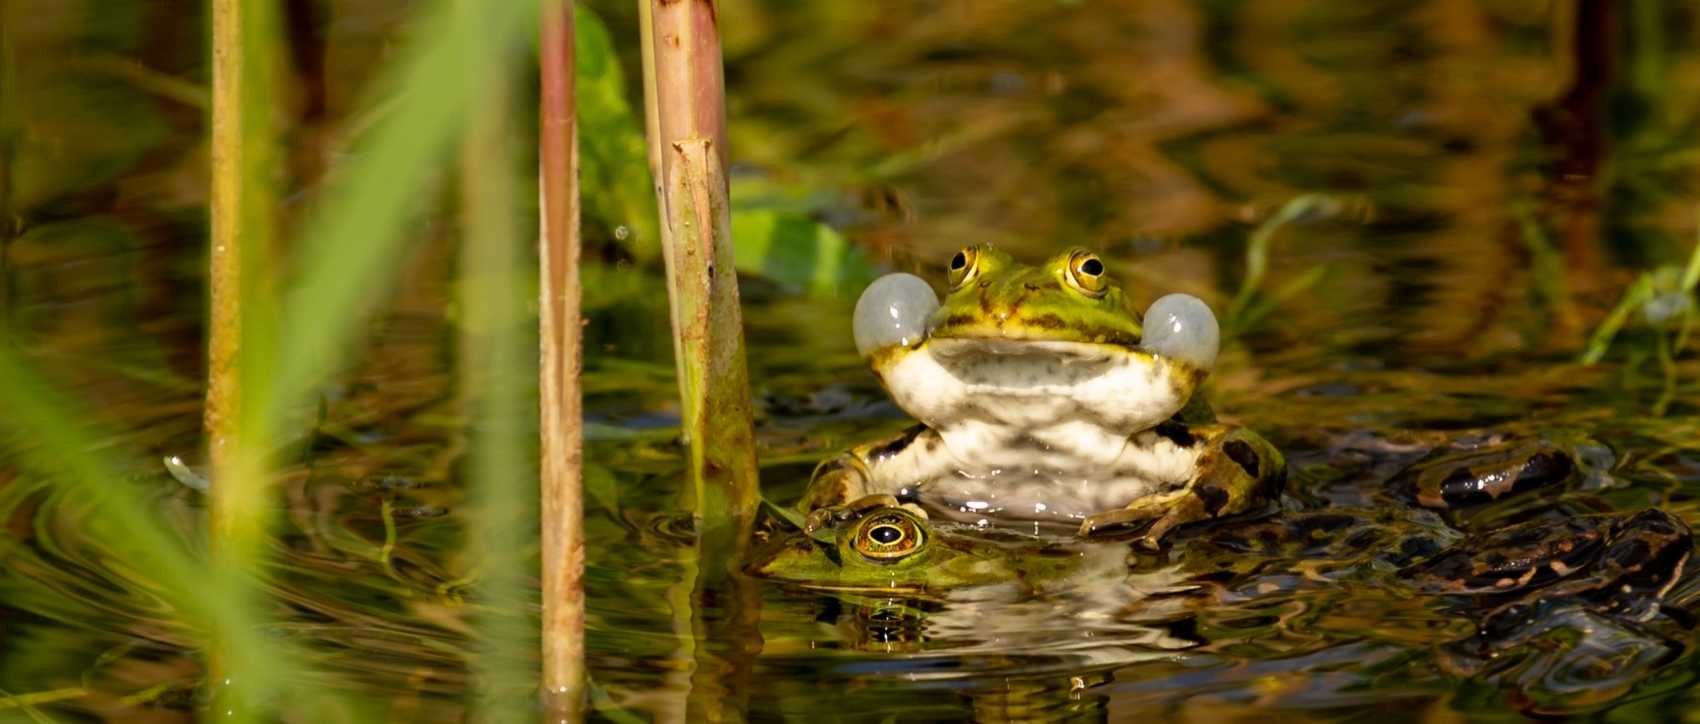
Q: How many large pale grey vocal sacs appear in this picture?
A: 2